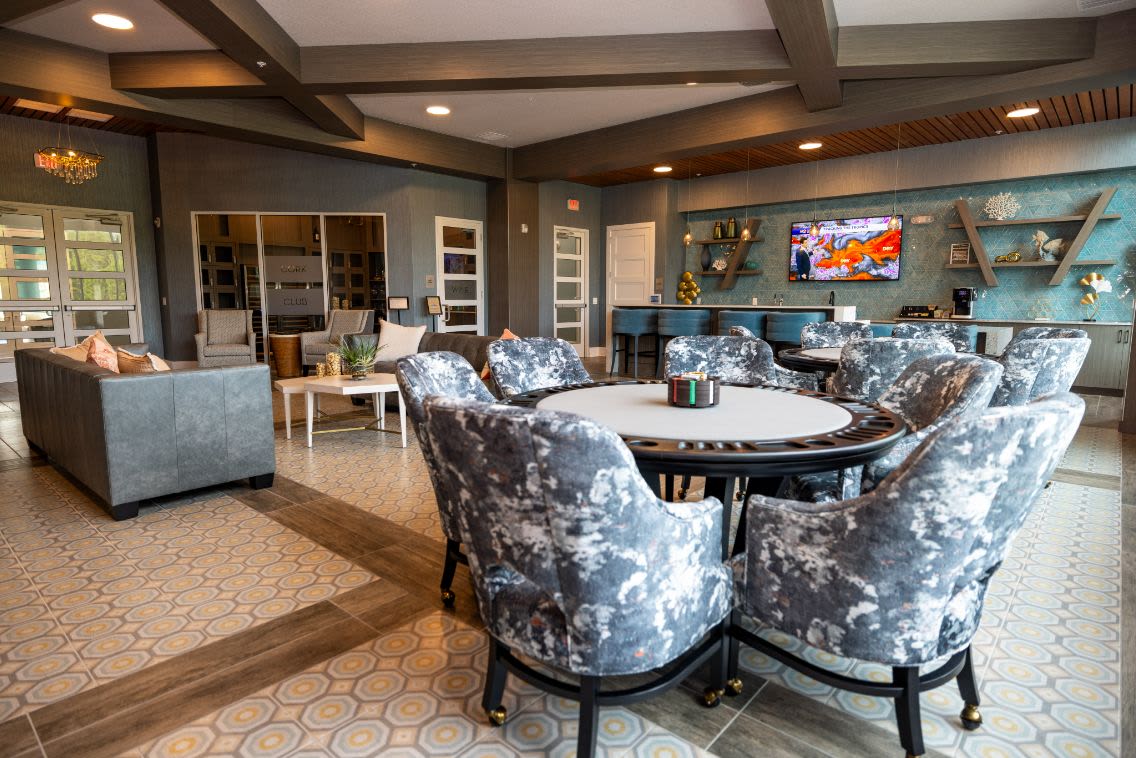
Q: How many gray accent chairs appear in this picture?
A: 2